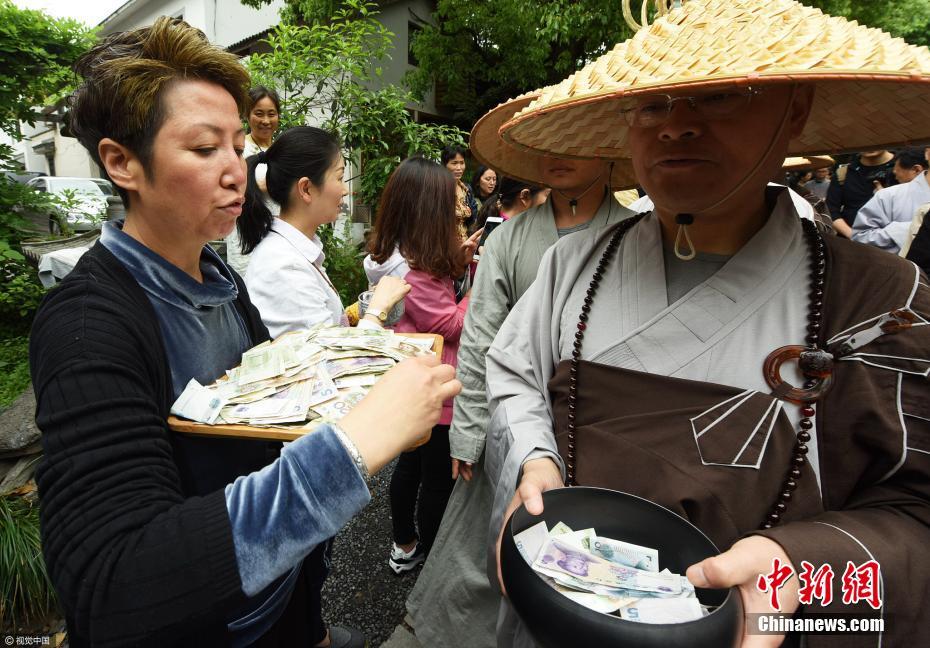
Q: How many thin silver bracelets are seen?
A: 1